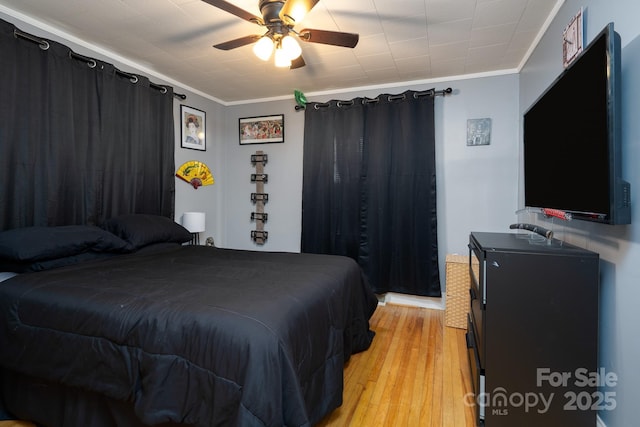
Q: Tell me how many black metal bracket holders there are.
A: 5